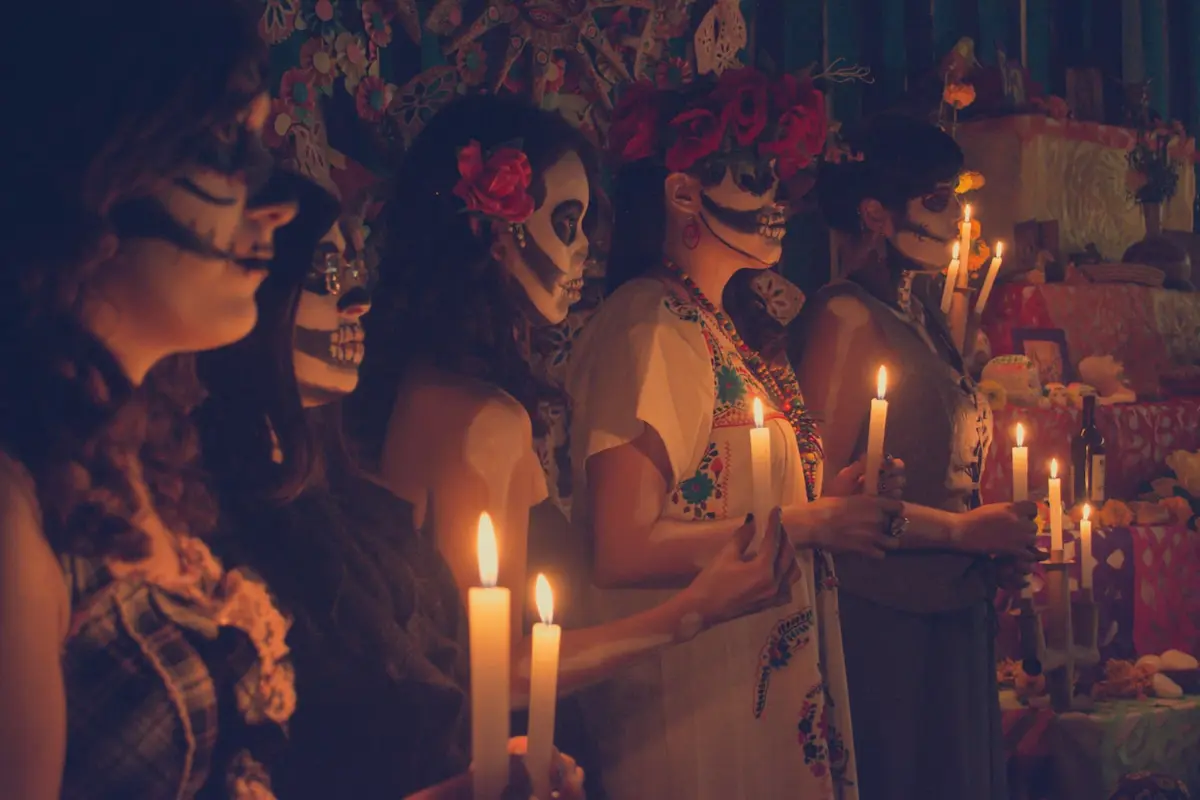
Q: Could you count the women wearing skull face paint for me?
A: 5